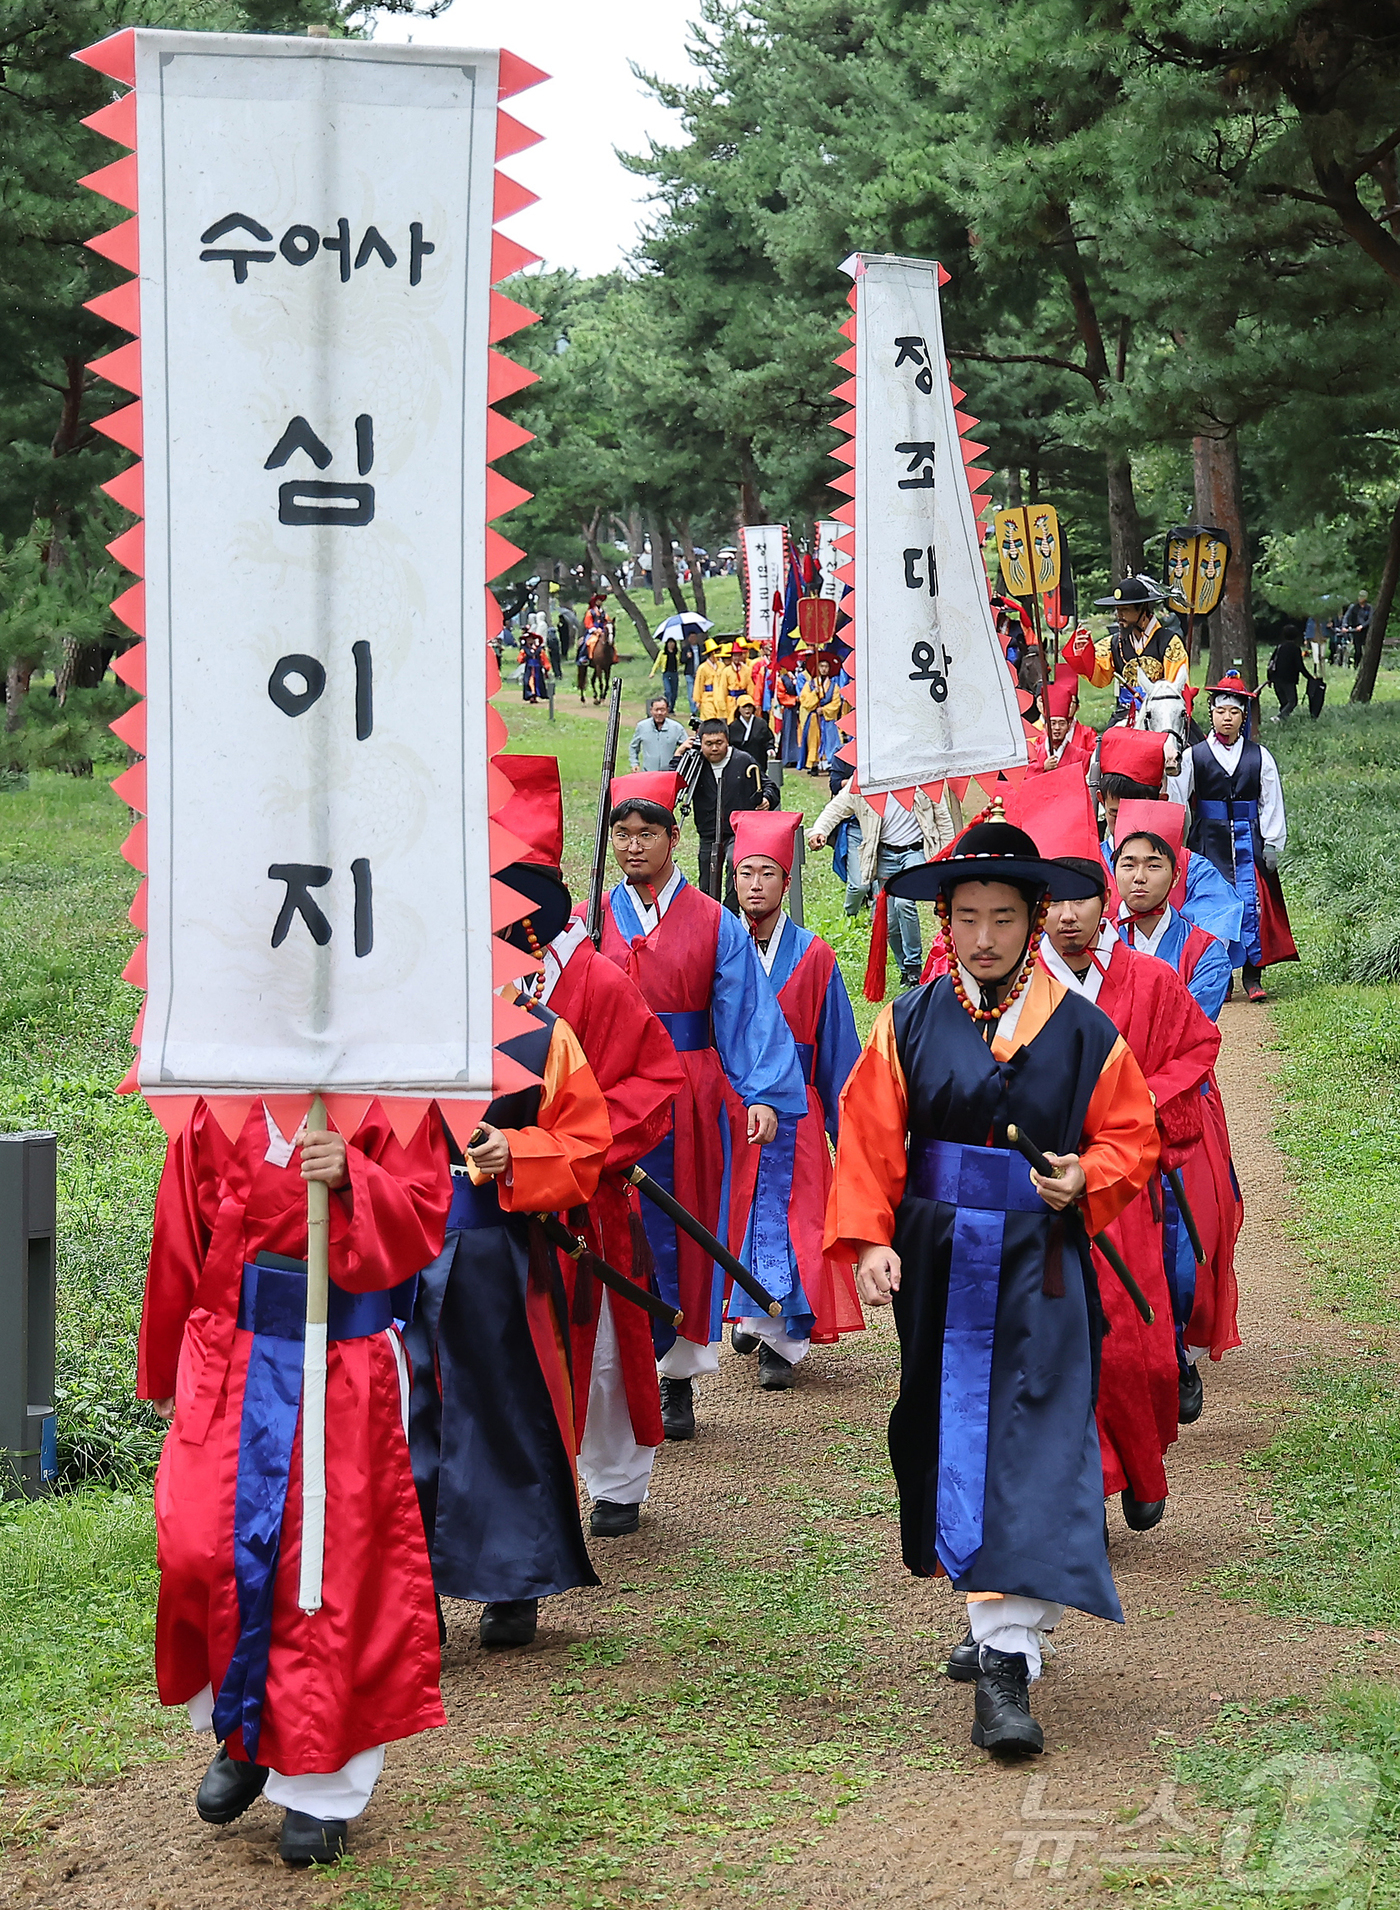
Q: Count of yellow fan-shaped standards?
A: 2